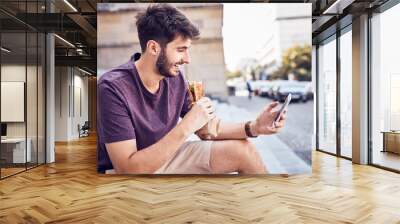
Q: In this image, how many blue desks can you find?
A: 0